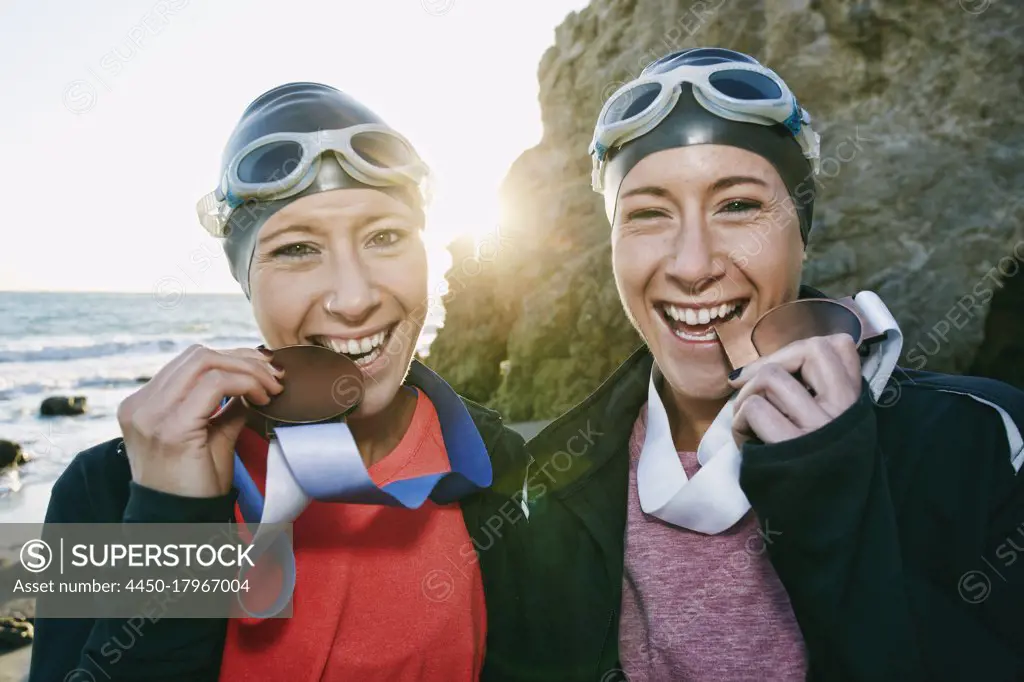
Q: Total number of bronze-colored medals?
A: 2